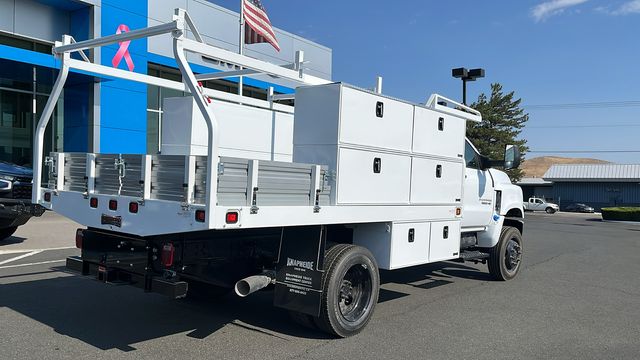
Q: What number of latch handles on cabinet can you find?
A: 6